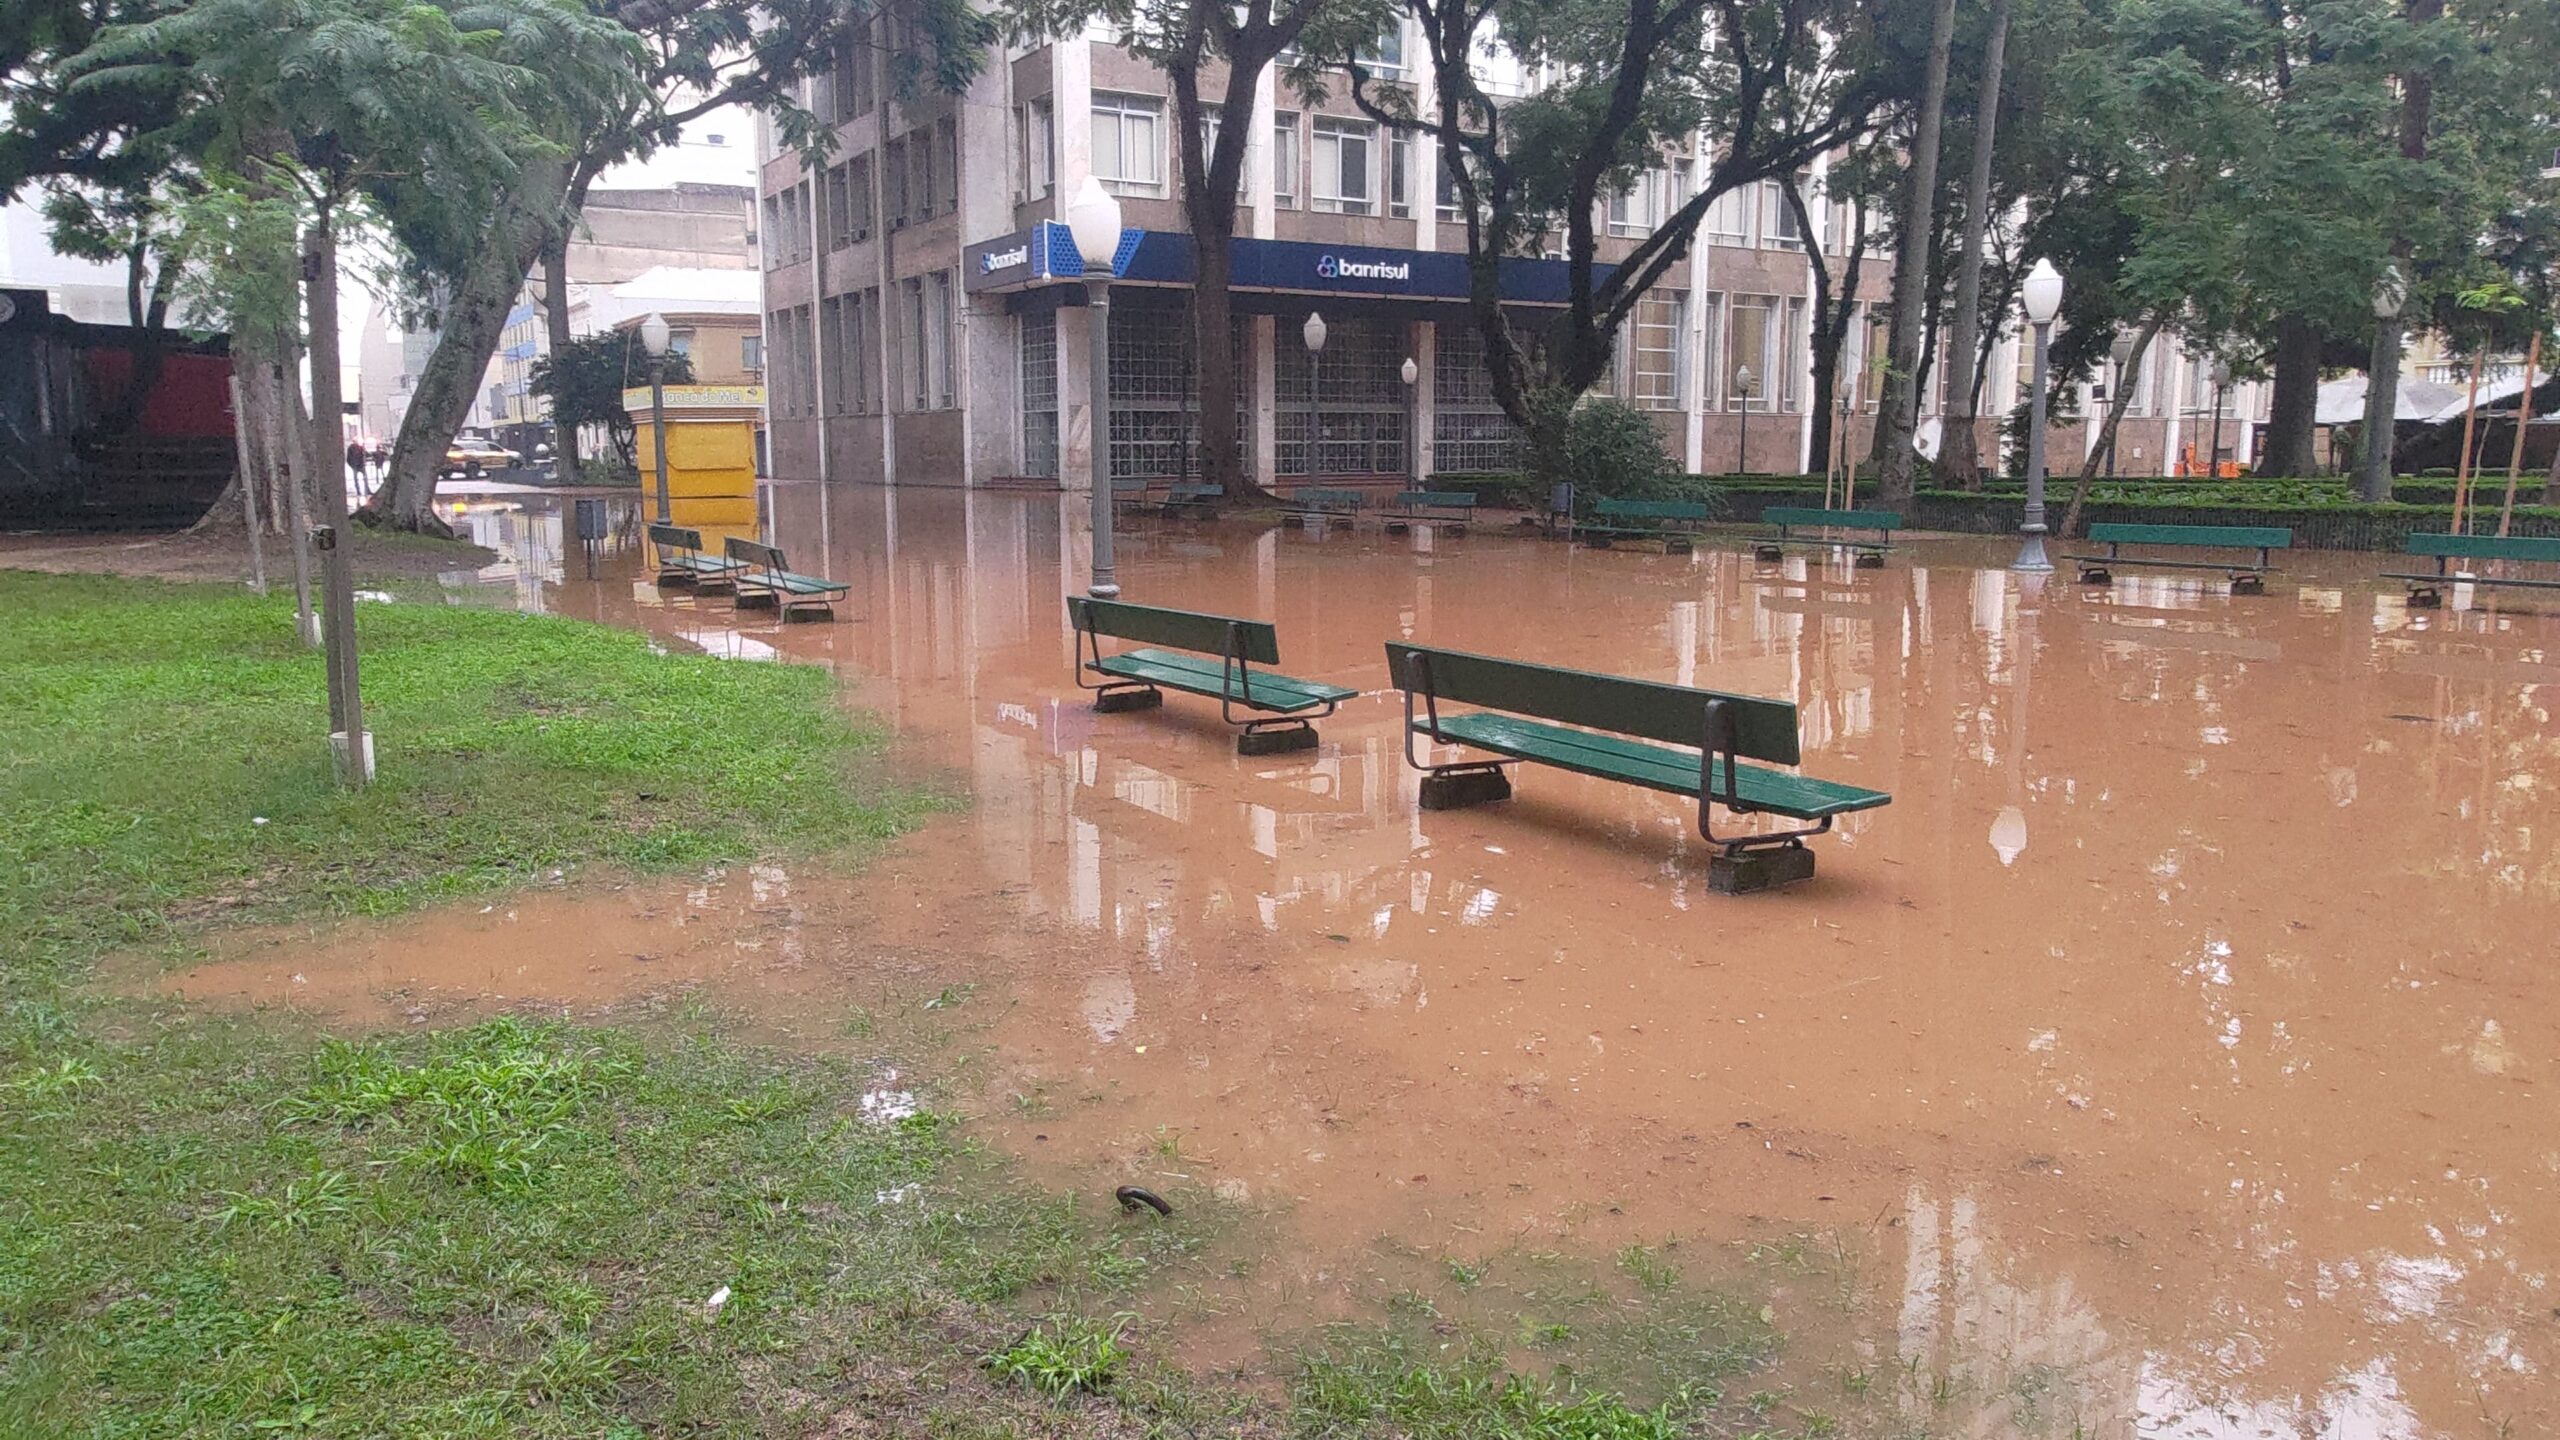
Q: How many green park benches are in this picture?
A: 12